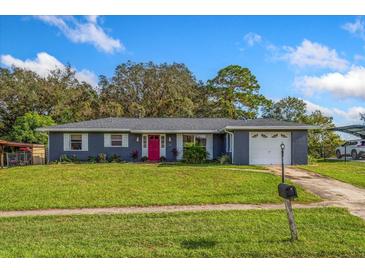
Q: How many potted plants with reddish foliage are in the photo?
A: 2